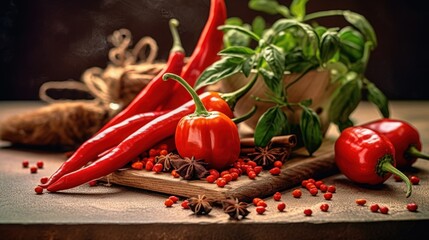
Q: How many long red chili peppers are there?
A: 4